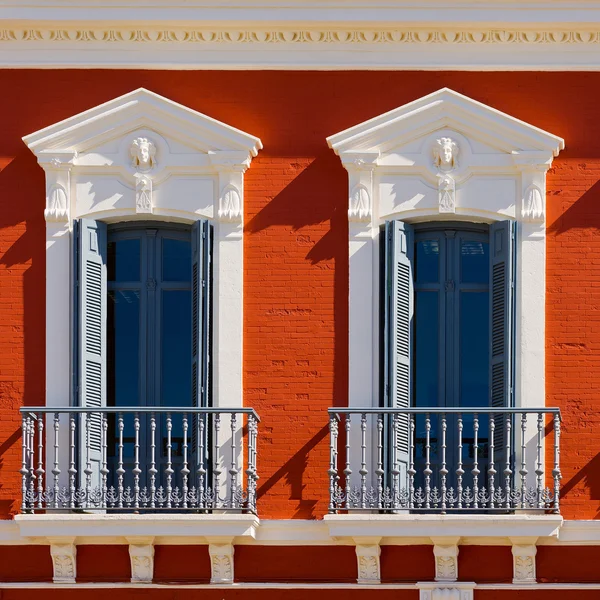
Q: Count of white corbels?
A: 6